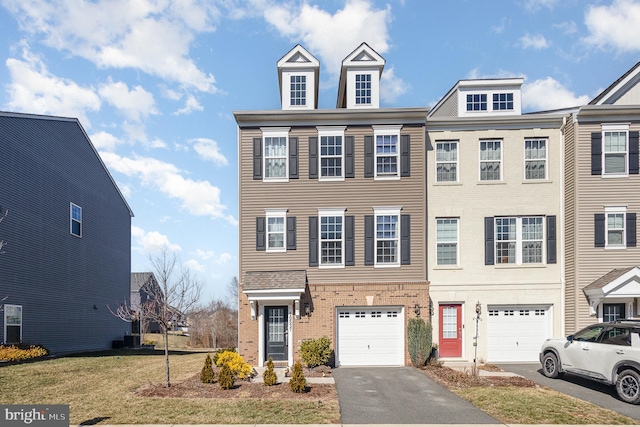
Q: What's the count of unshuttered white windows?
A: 10